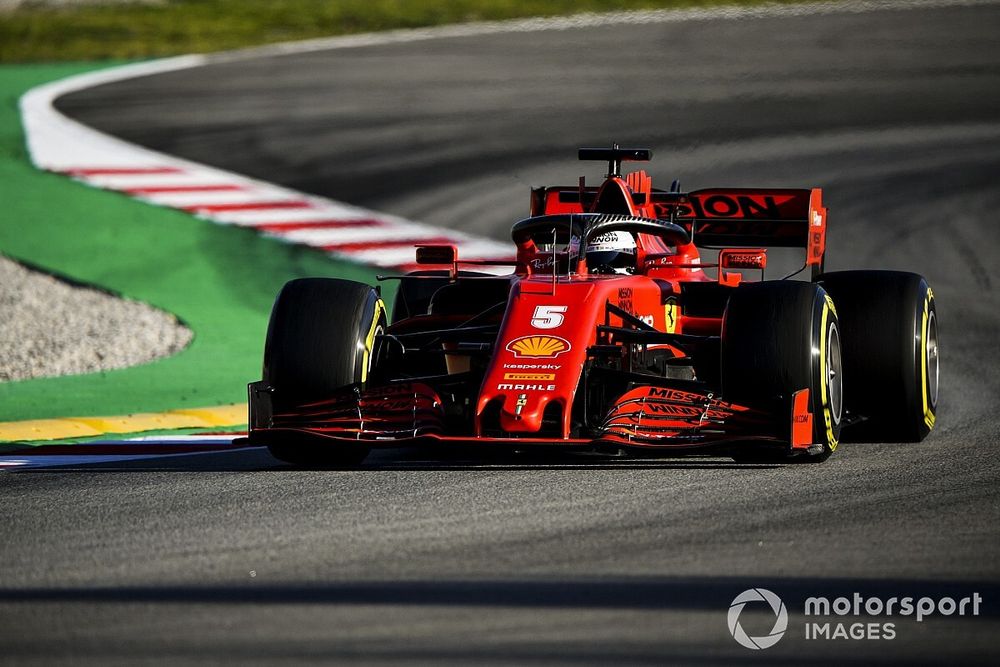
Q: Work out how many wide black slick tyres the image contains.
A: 4